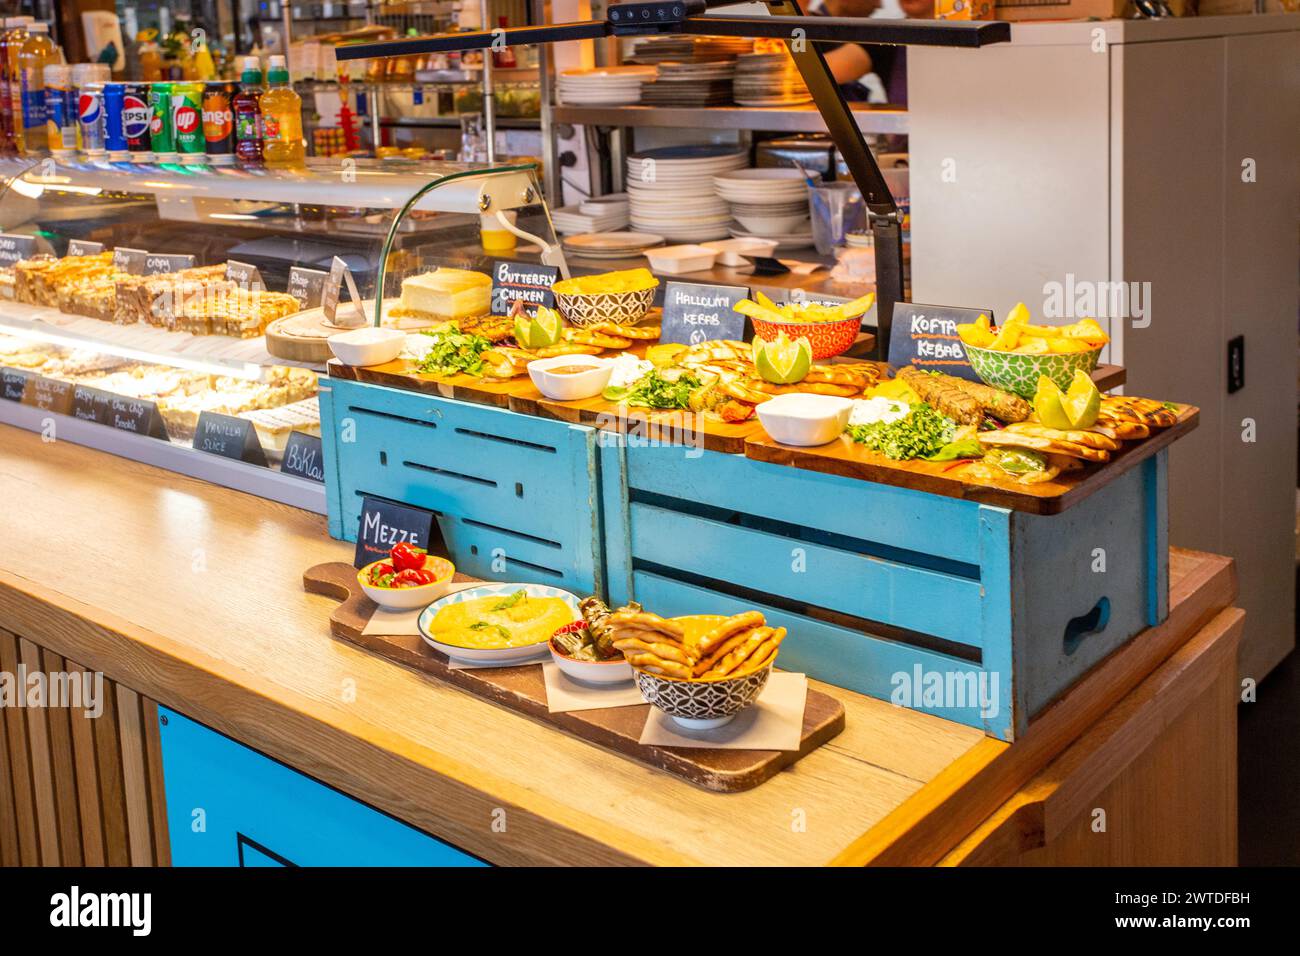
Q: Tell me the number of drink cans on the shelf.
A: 8